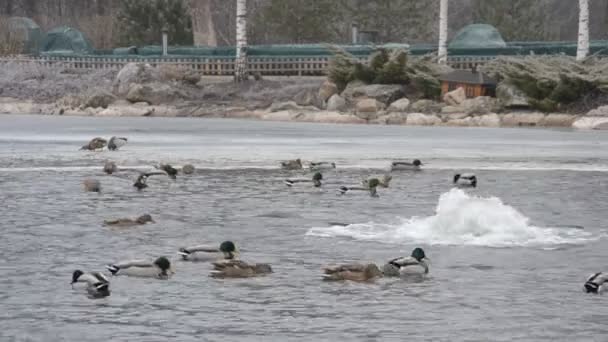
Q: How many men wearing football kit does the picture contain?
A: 0